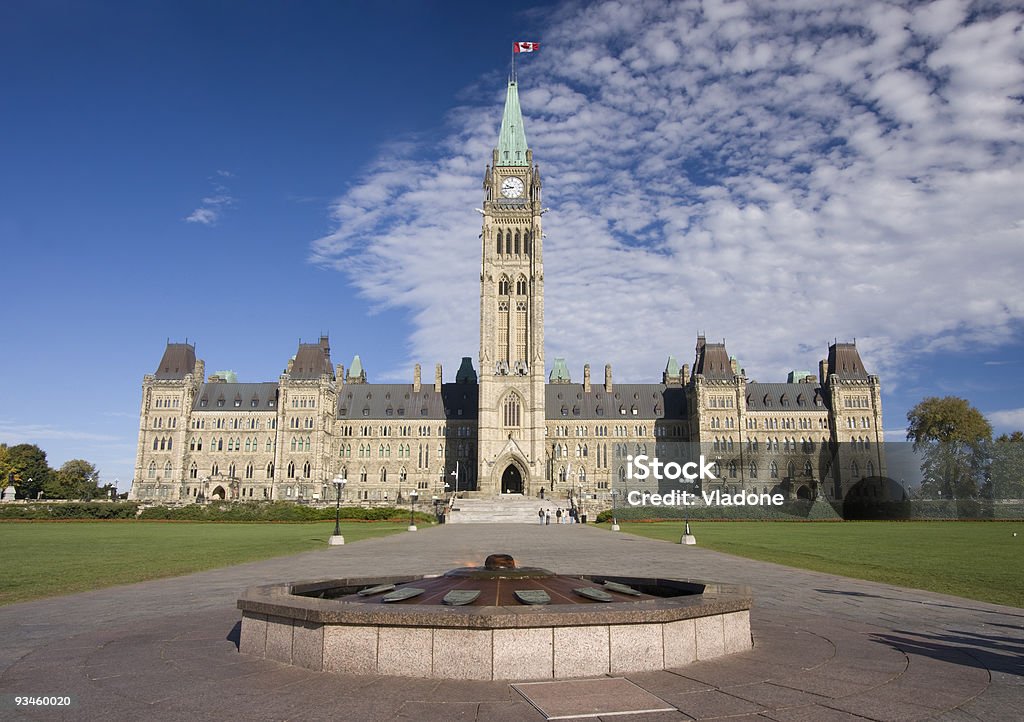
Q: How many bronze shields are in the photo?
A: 6